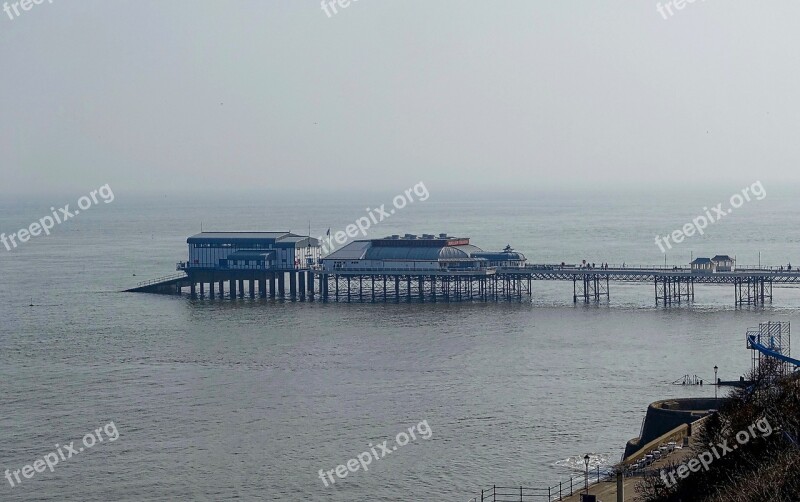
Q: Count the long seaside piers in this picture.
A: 1